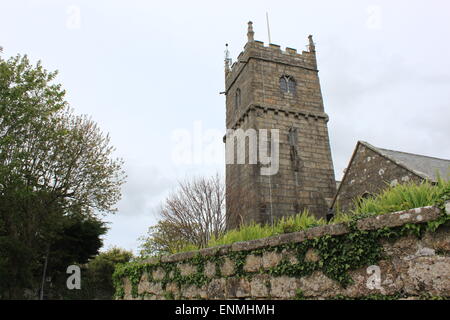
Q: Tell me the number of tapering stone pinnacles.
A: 3